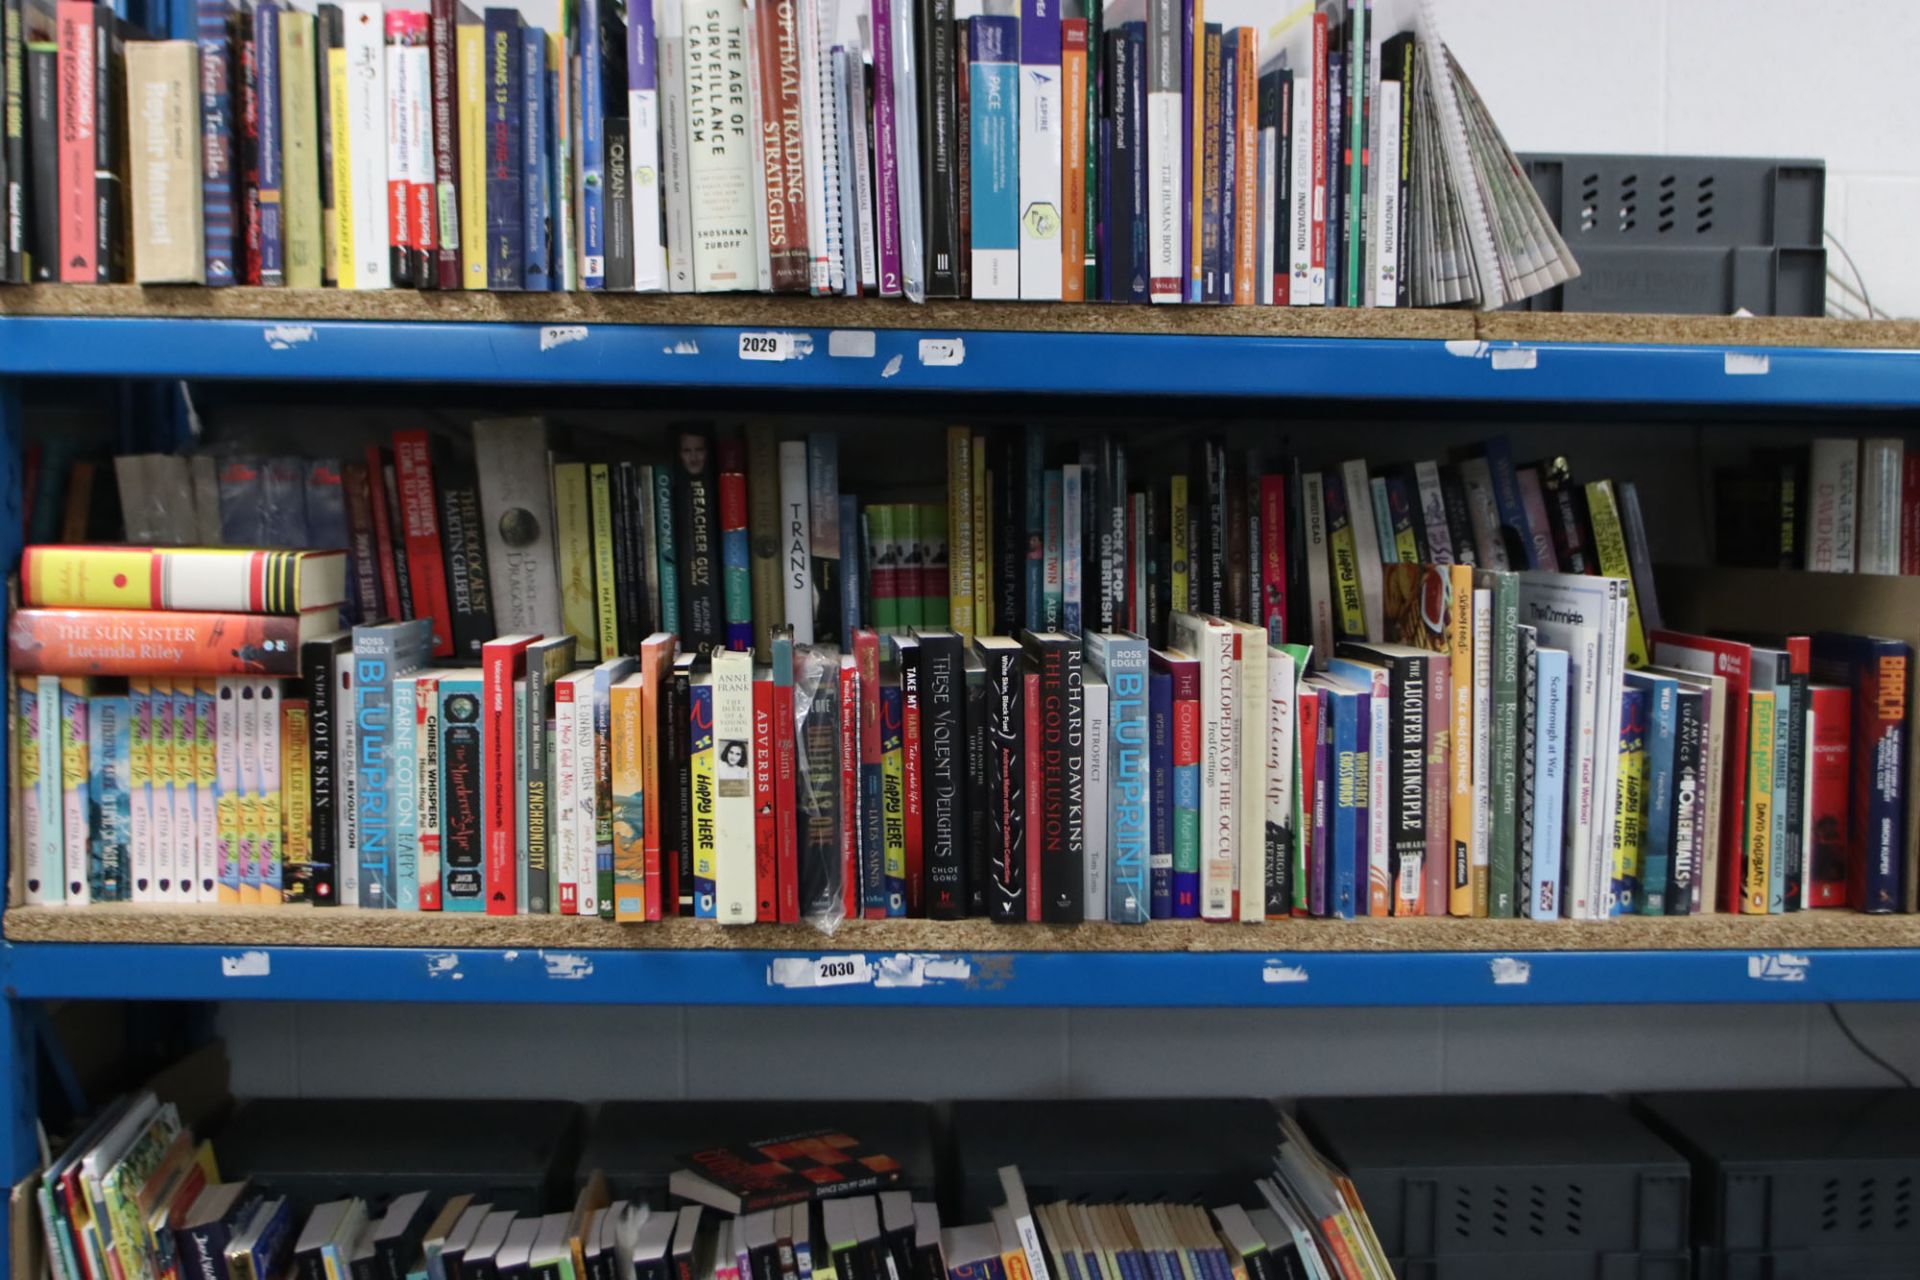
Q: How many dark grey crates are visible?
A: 6